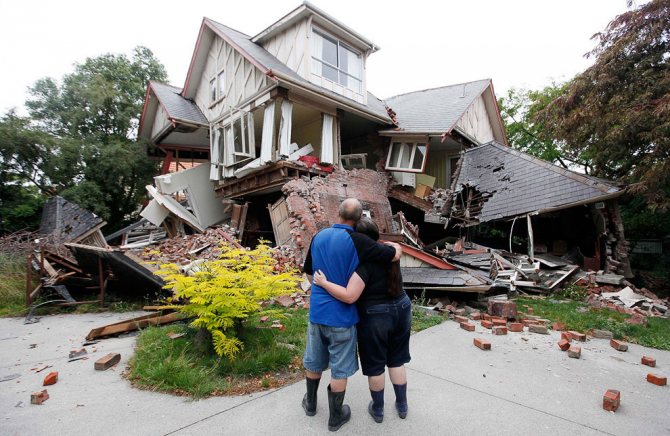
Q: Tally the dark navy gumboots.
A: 2